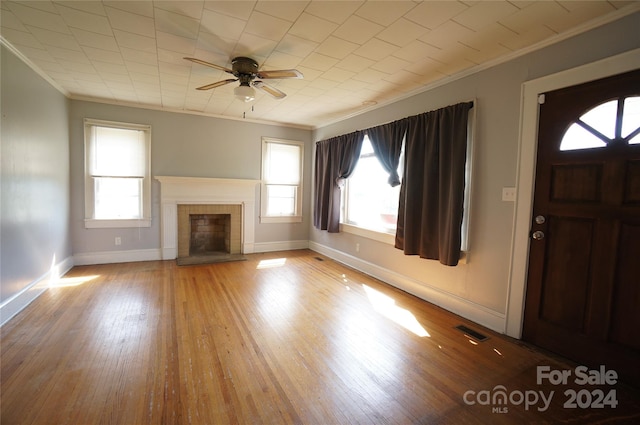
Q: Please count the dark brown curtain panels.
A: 4